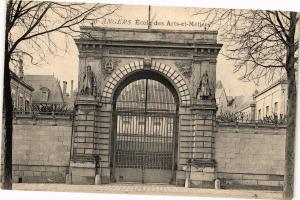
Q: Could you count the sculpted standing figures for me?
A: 2